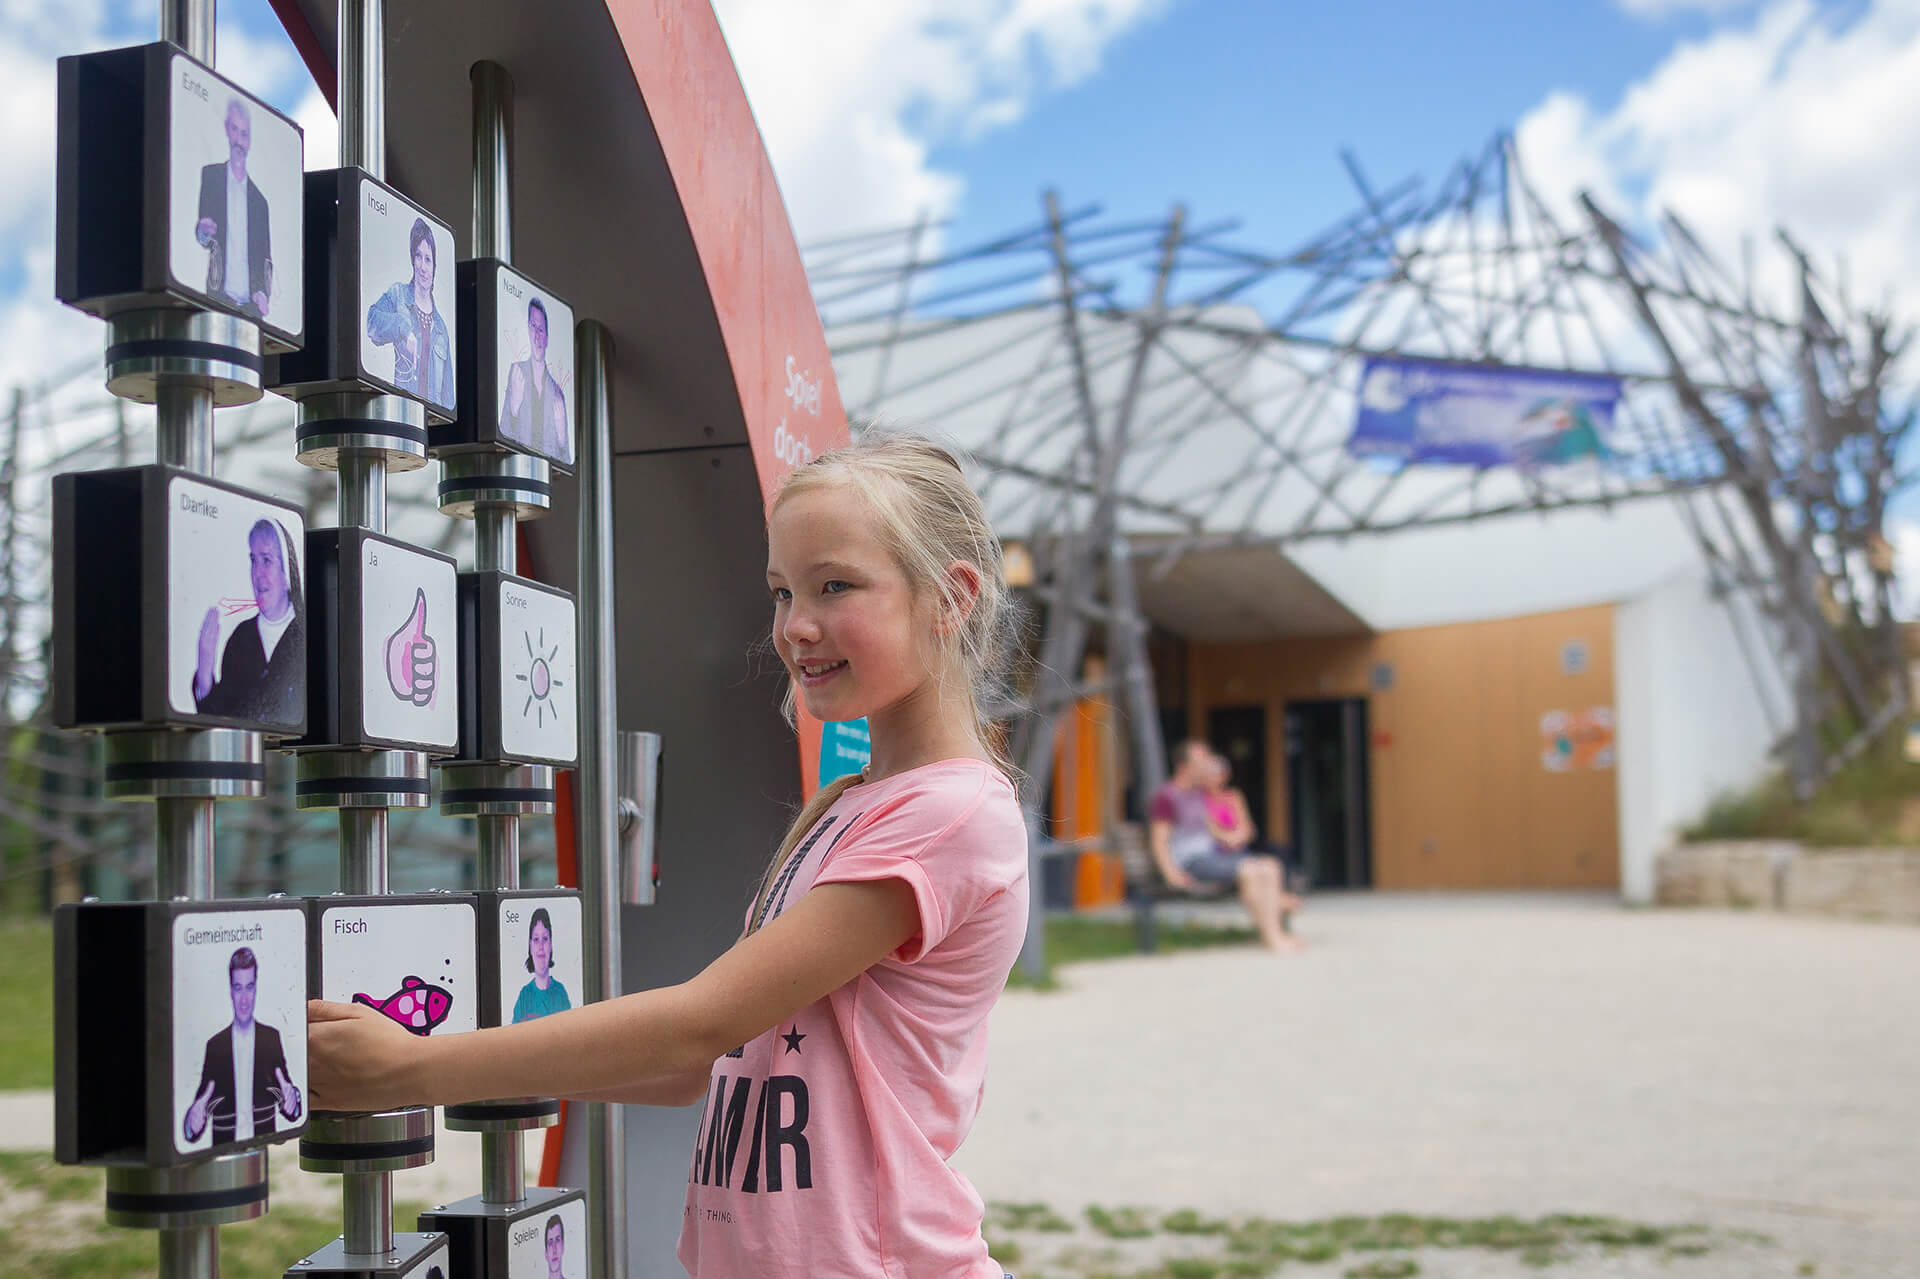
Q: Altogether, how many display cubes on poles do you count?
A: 11